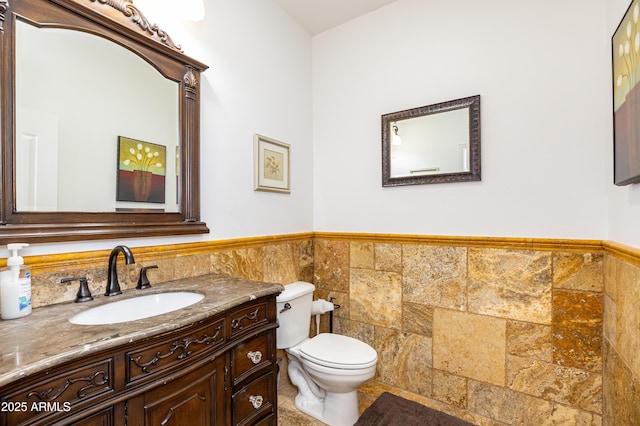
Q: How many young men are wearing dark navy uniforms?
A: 0